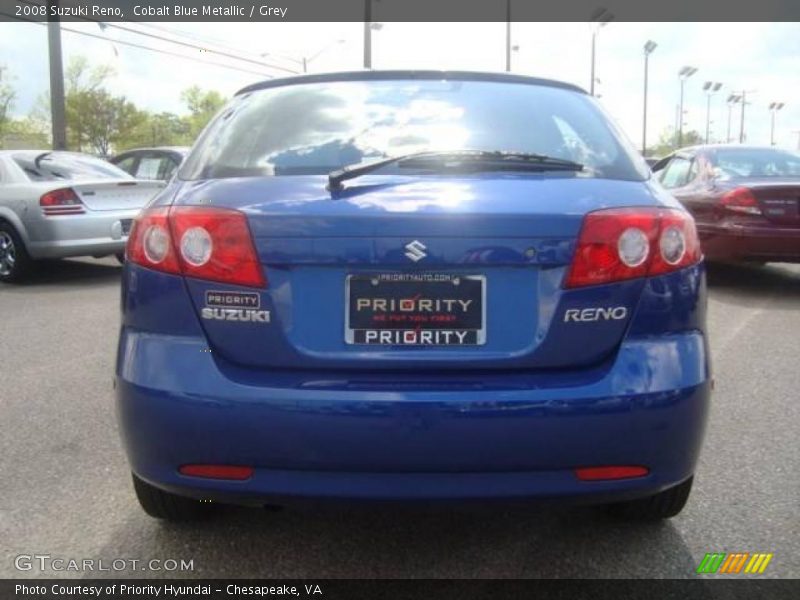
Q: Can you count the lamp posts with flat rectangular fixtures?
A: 6